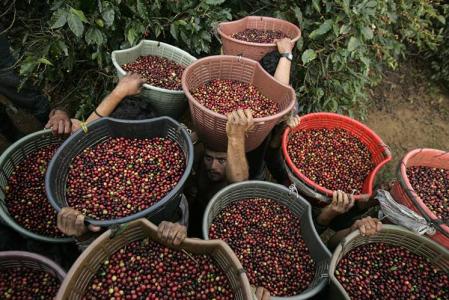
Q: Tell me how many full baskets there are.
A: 11